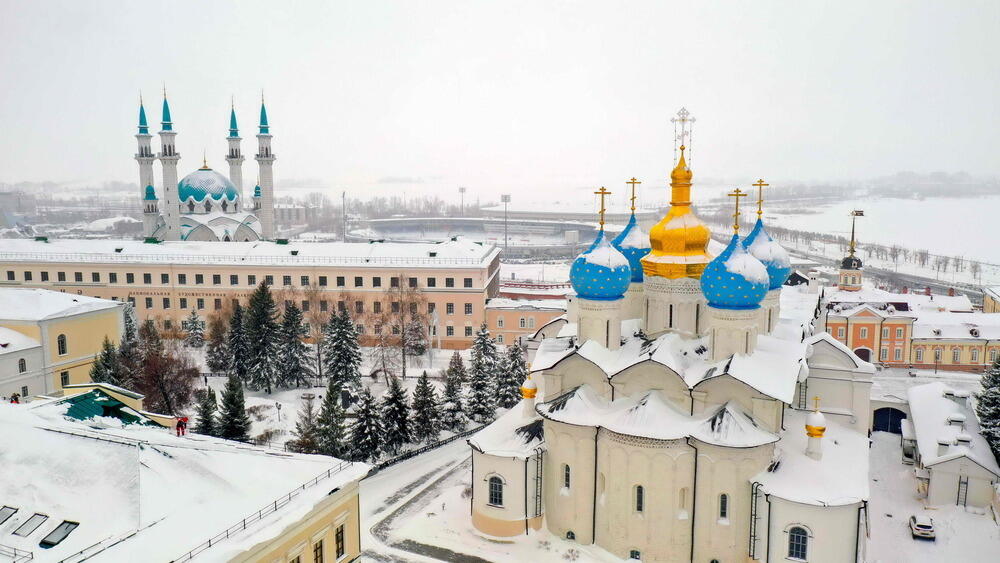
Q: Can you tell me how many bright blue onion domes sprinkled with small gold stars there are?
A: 4